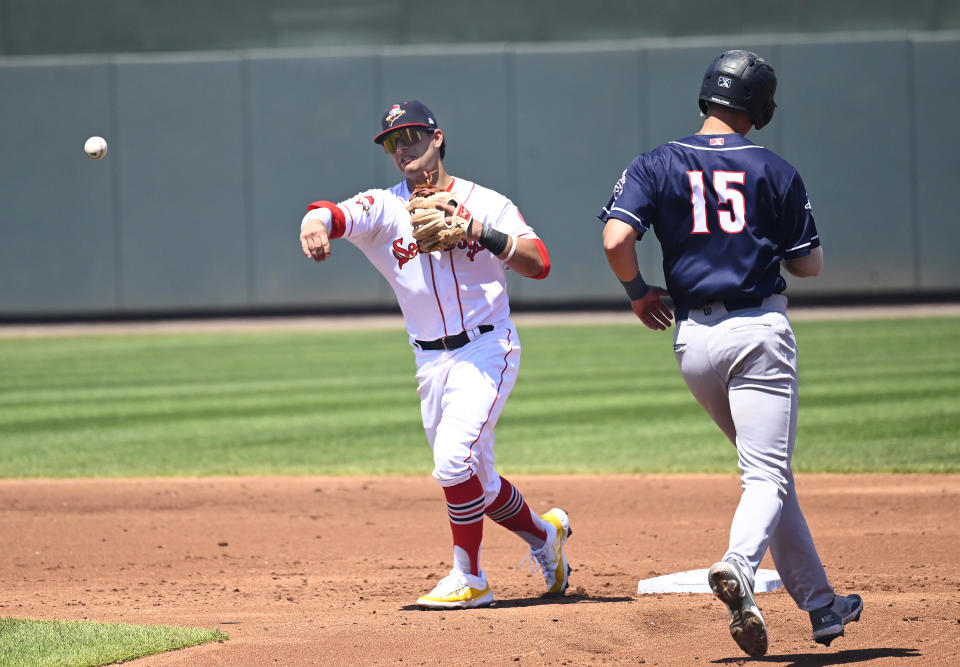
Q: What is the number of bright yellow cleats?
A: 2